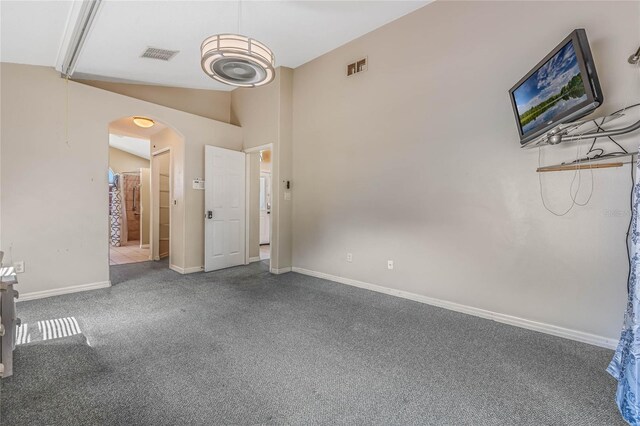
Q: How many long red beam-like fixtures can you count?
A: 0